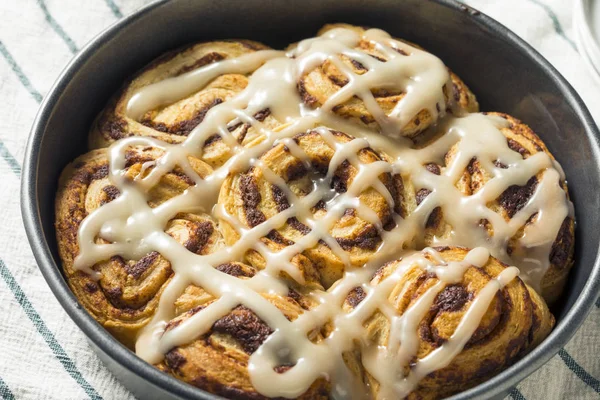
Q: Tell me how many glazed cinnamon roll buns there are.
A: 7